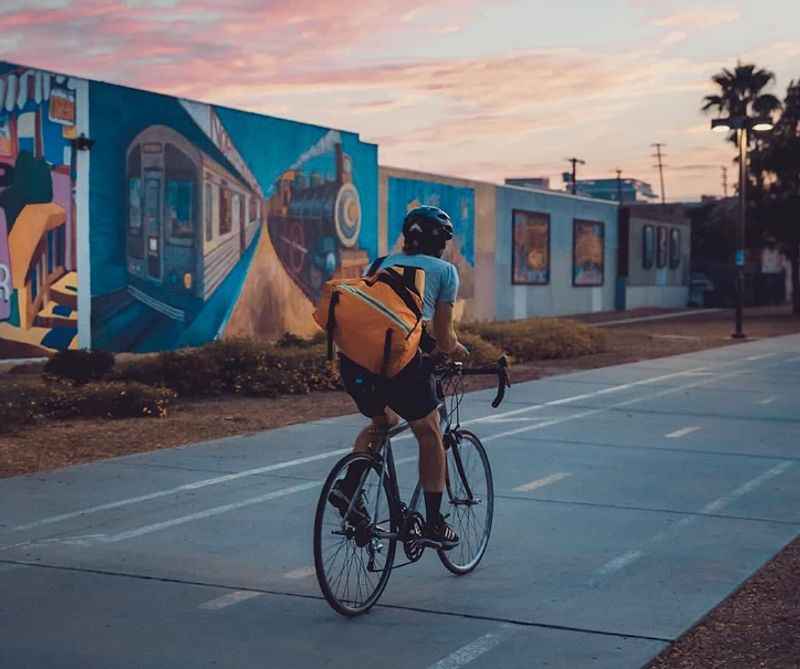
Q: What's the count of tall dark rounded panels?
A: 3